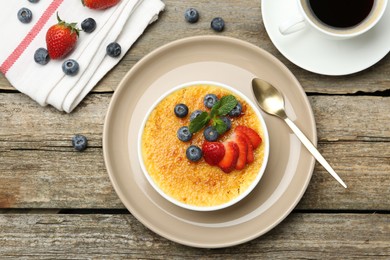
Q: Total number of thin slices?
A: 5